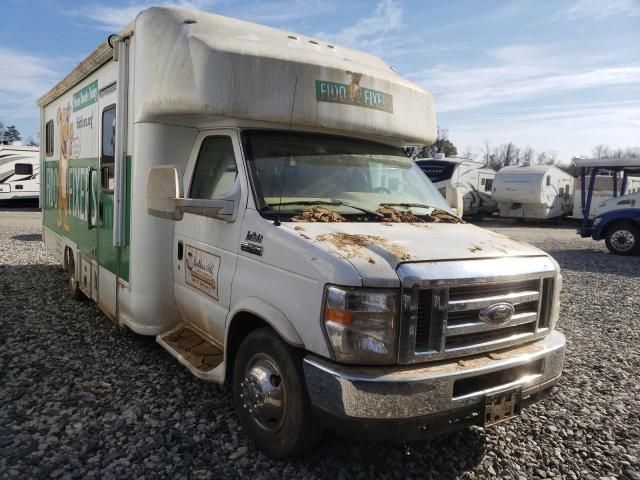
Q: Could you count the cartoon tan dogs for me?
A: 2